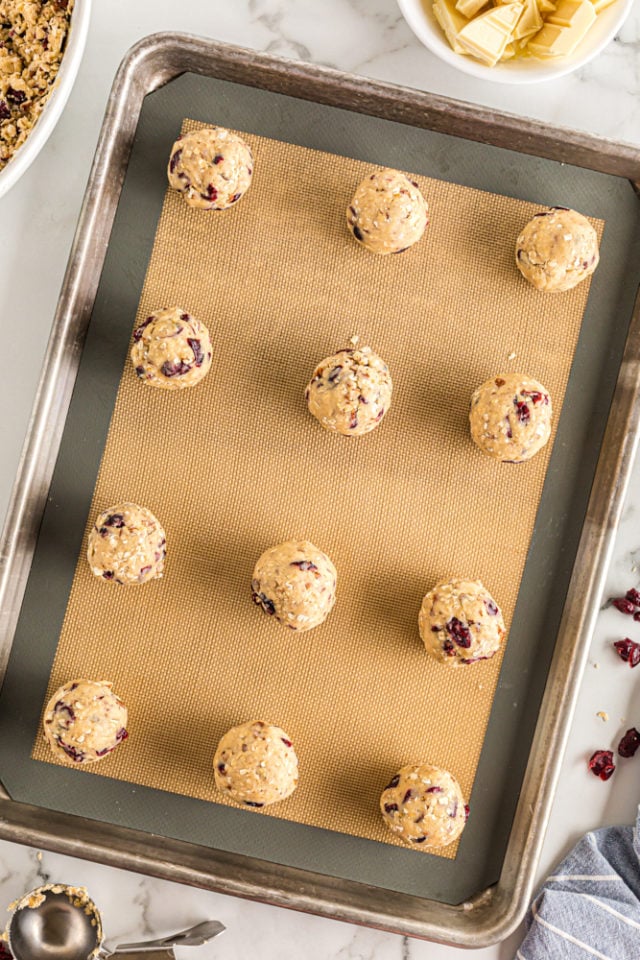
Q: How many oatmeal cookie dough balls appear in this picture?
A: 12